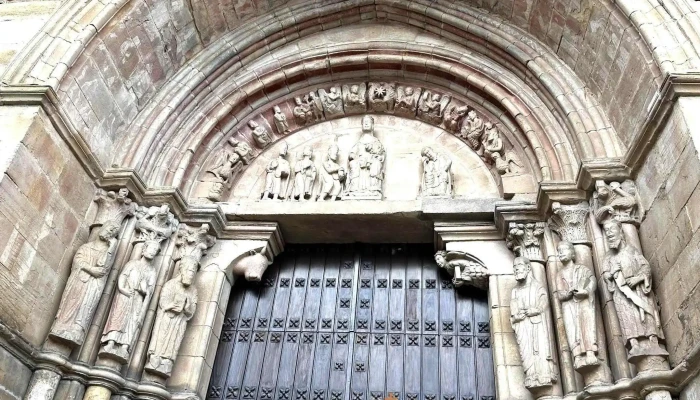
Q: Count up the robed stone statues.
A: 6